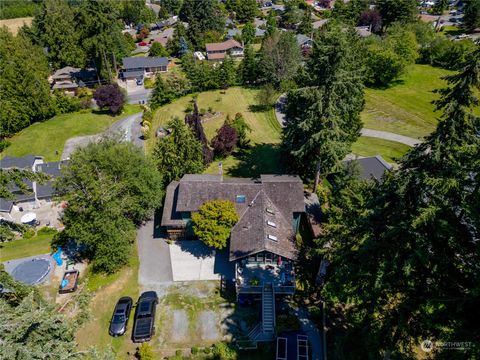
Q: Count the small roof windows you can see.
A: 4